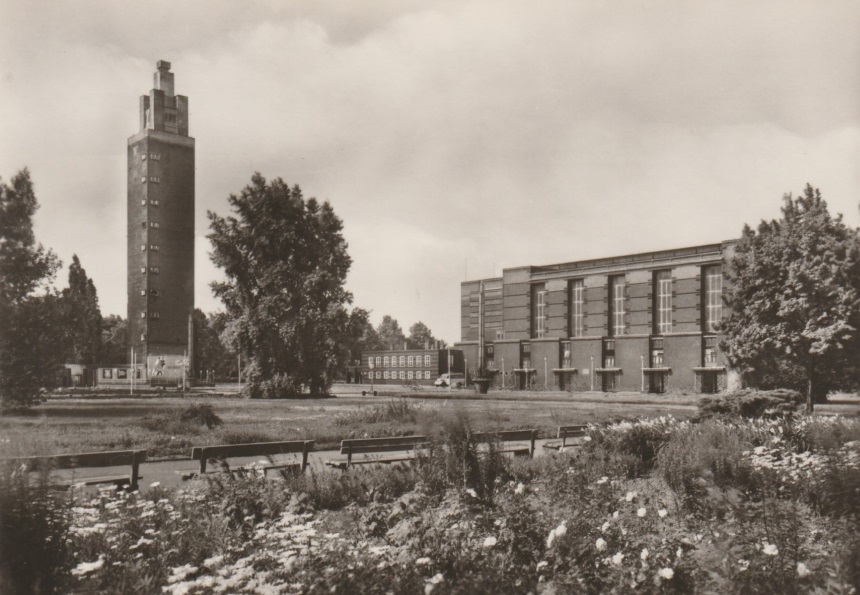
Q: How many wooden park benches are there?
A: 5